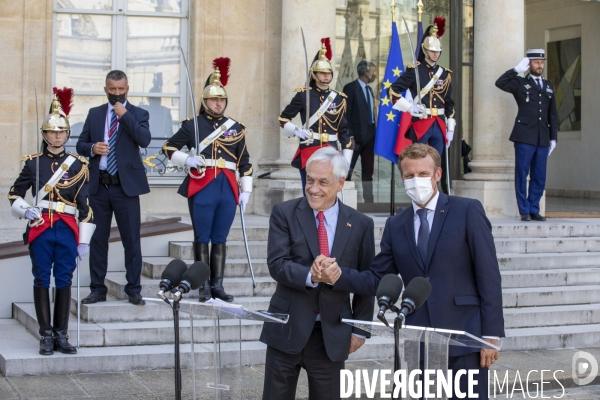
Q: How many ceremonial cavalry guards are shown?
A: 4